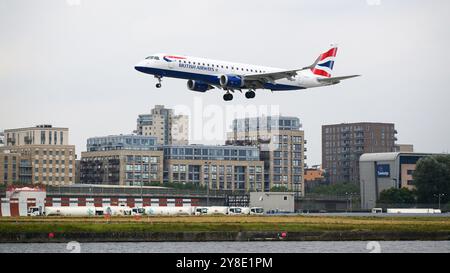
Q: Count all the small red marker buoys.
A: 2